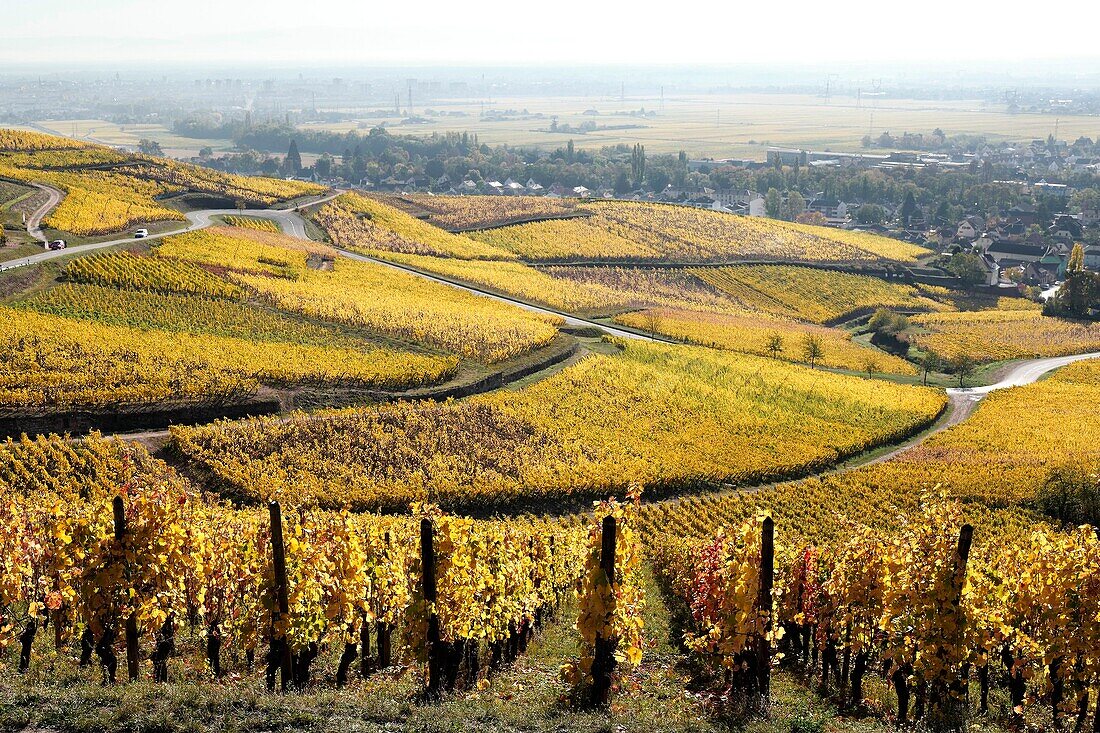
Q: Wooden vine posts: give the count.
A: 6